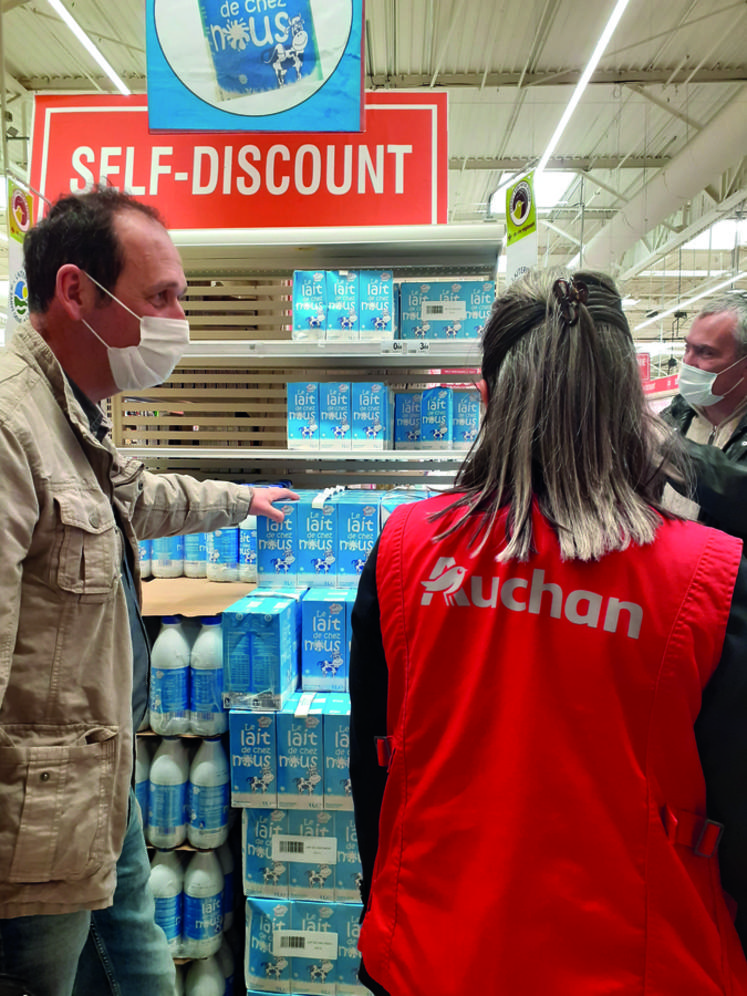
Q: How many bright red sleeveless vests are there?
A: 1